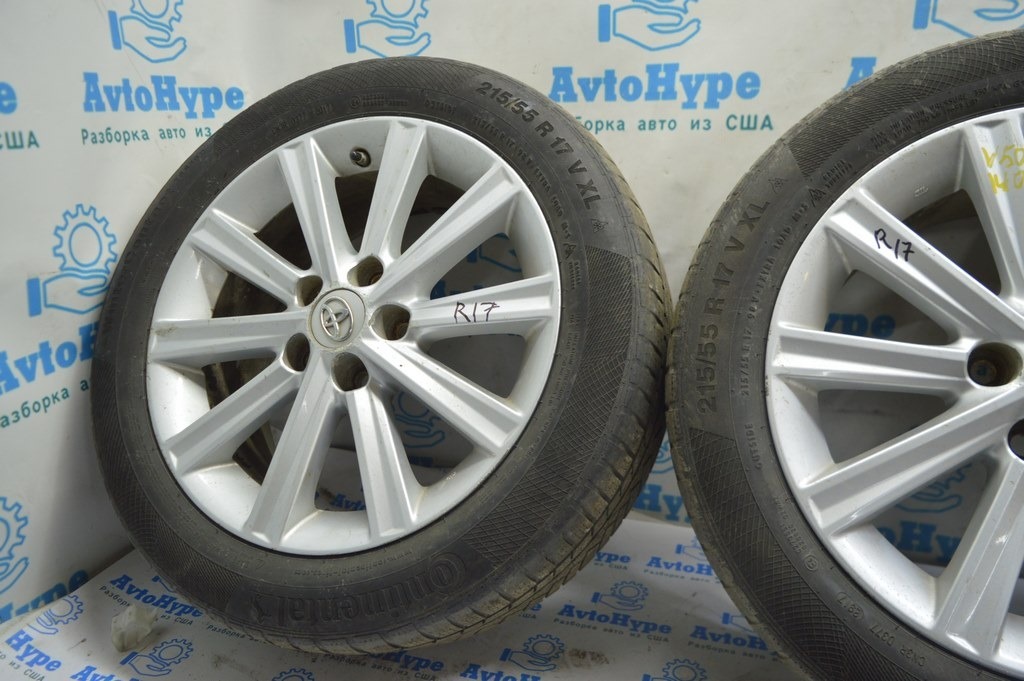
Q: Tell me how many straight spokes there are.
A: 15